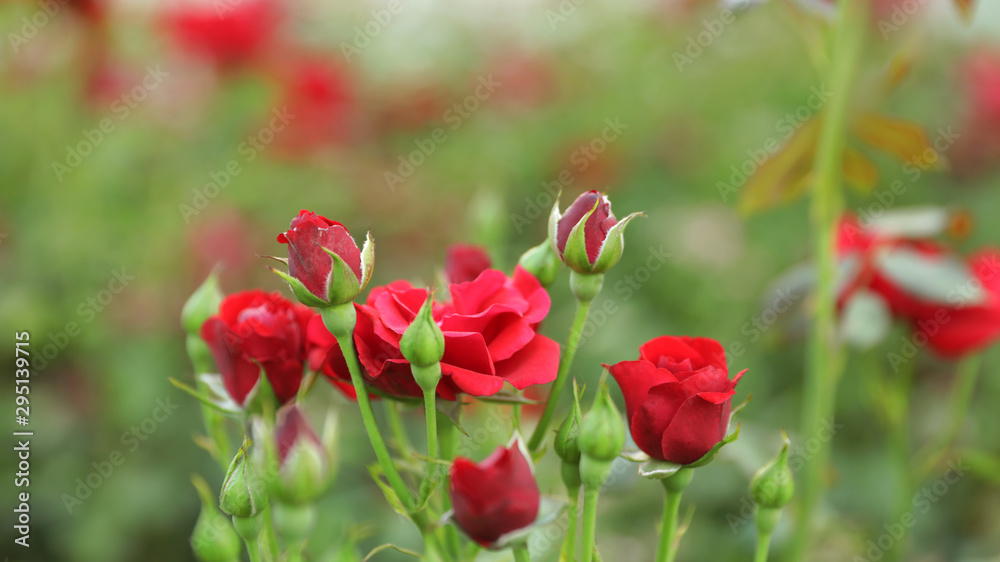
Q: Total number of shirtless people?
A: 0